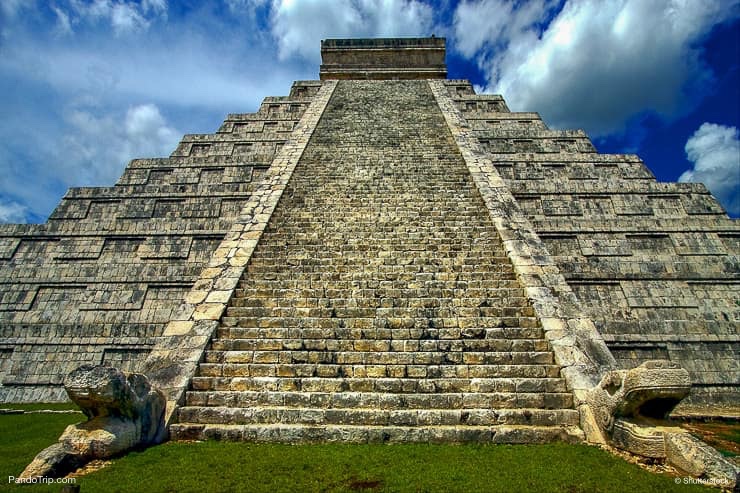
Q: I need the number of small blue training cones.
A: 0